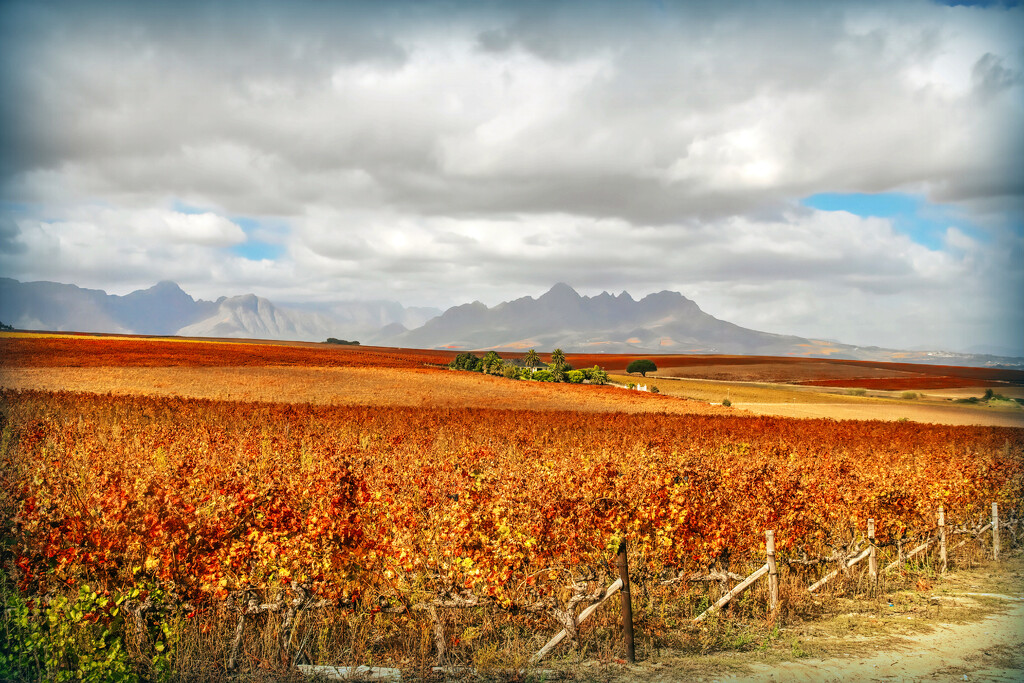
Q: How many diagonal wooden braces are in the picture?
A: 5